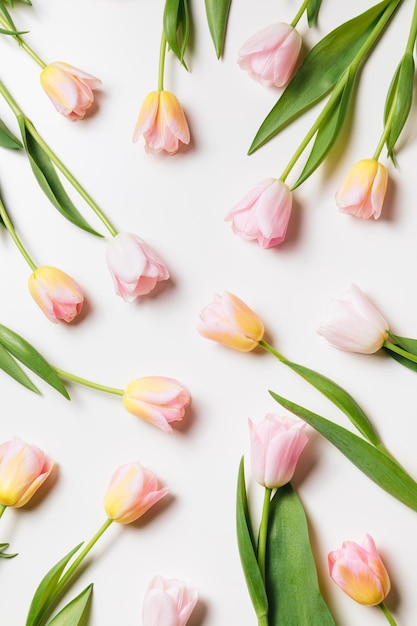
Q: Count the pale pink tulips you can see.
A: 6